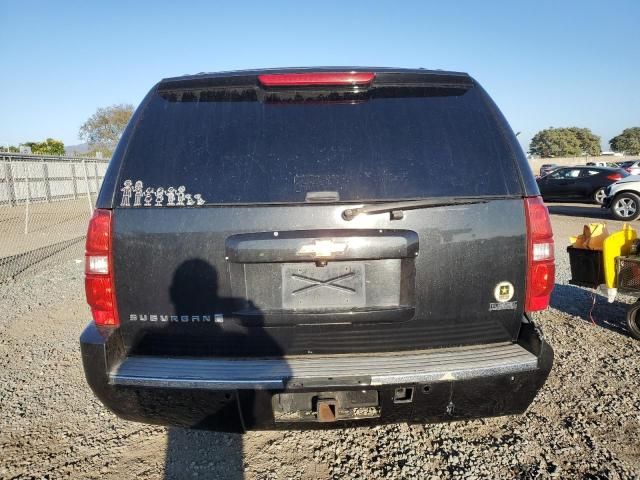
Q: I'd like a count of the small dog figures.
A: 2